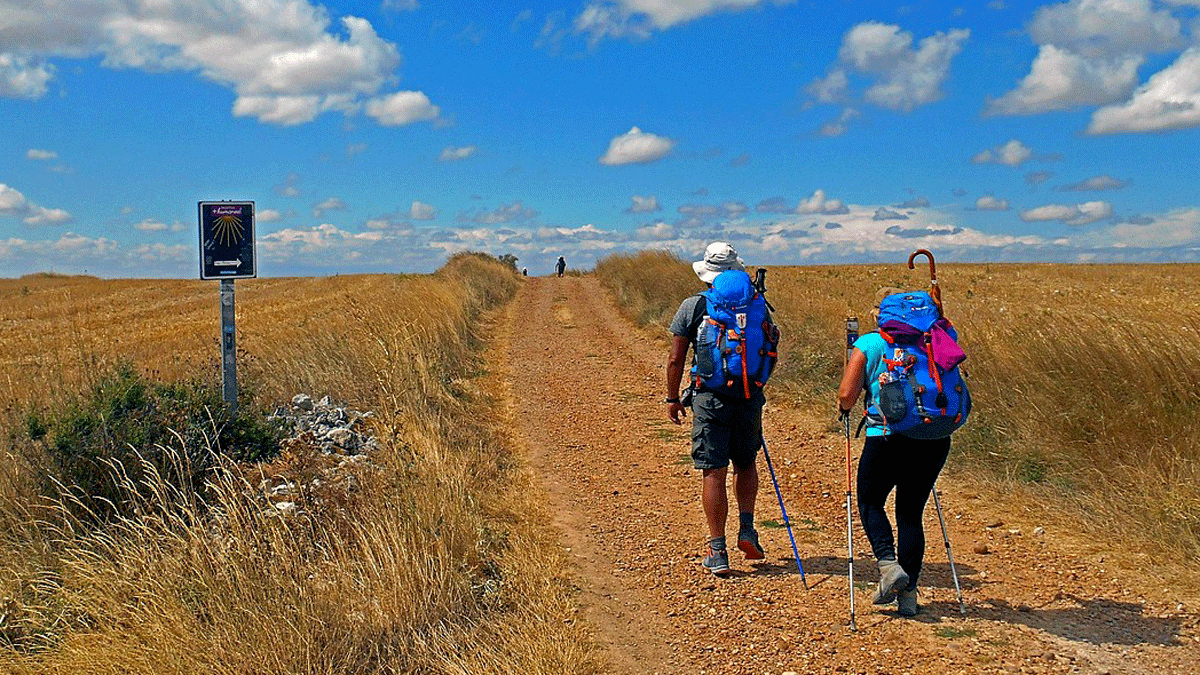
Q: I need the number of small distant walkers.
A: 2